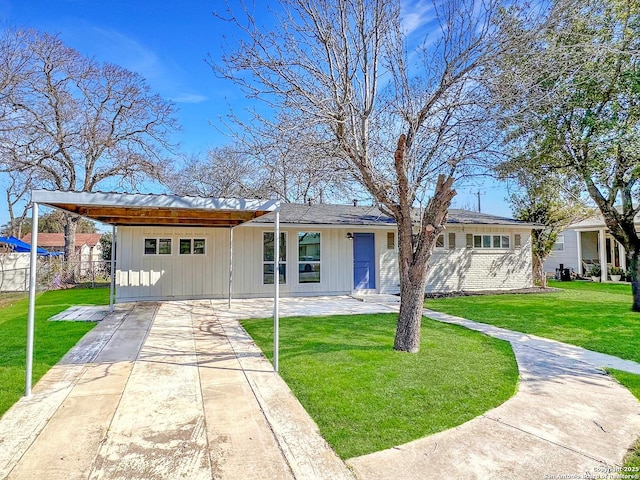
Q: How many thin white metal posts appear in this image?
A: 4